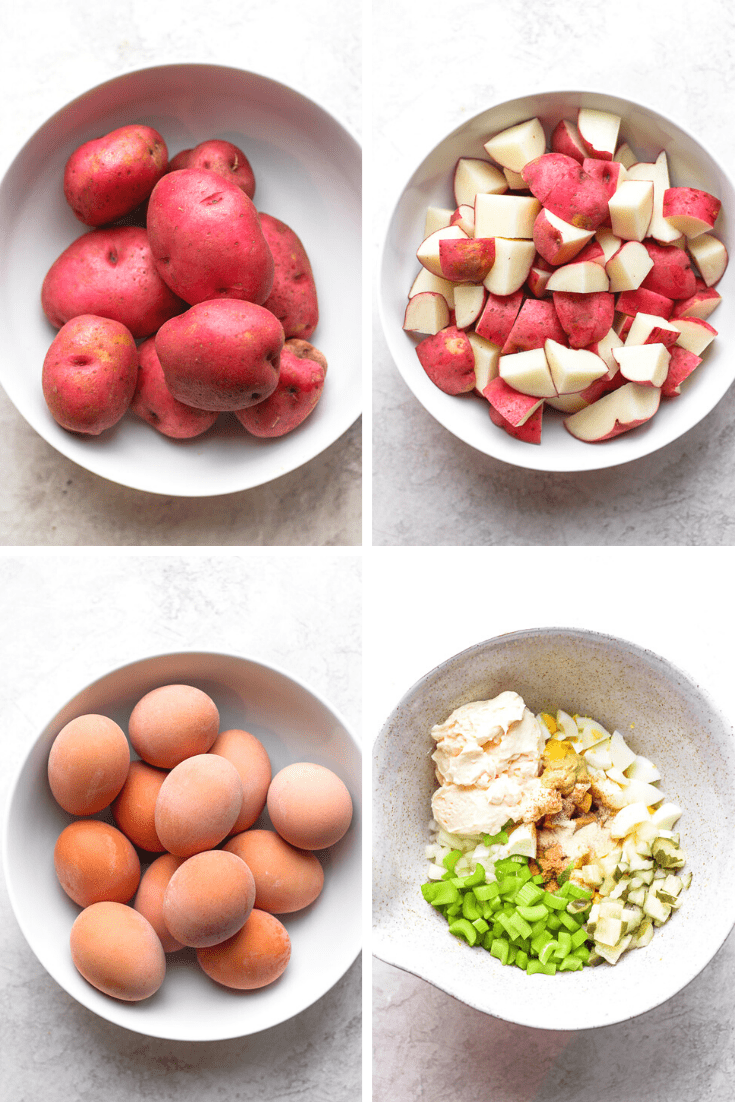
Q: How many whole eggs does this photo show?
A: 12